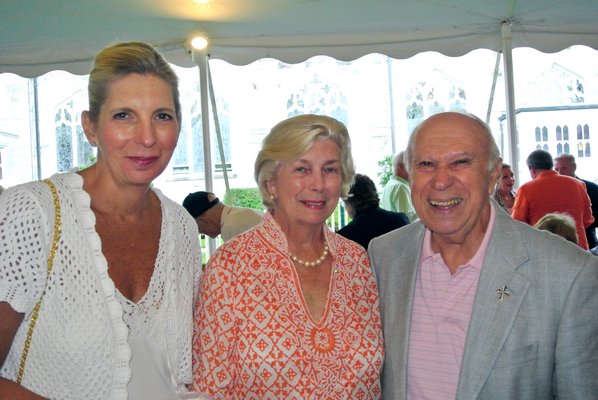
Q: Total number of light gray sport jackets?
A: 1